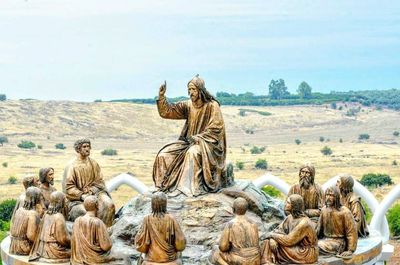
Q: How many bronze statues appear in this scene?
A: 13